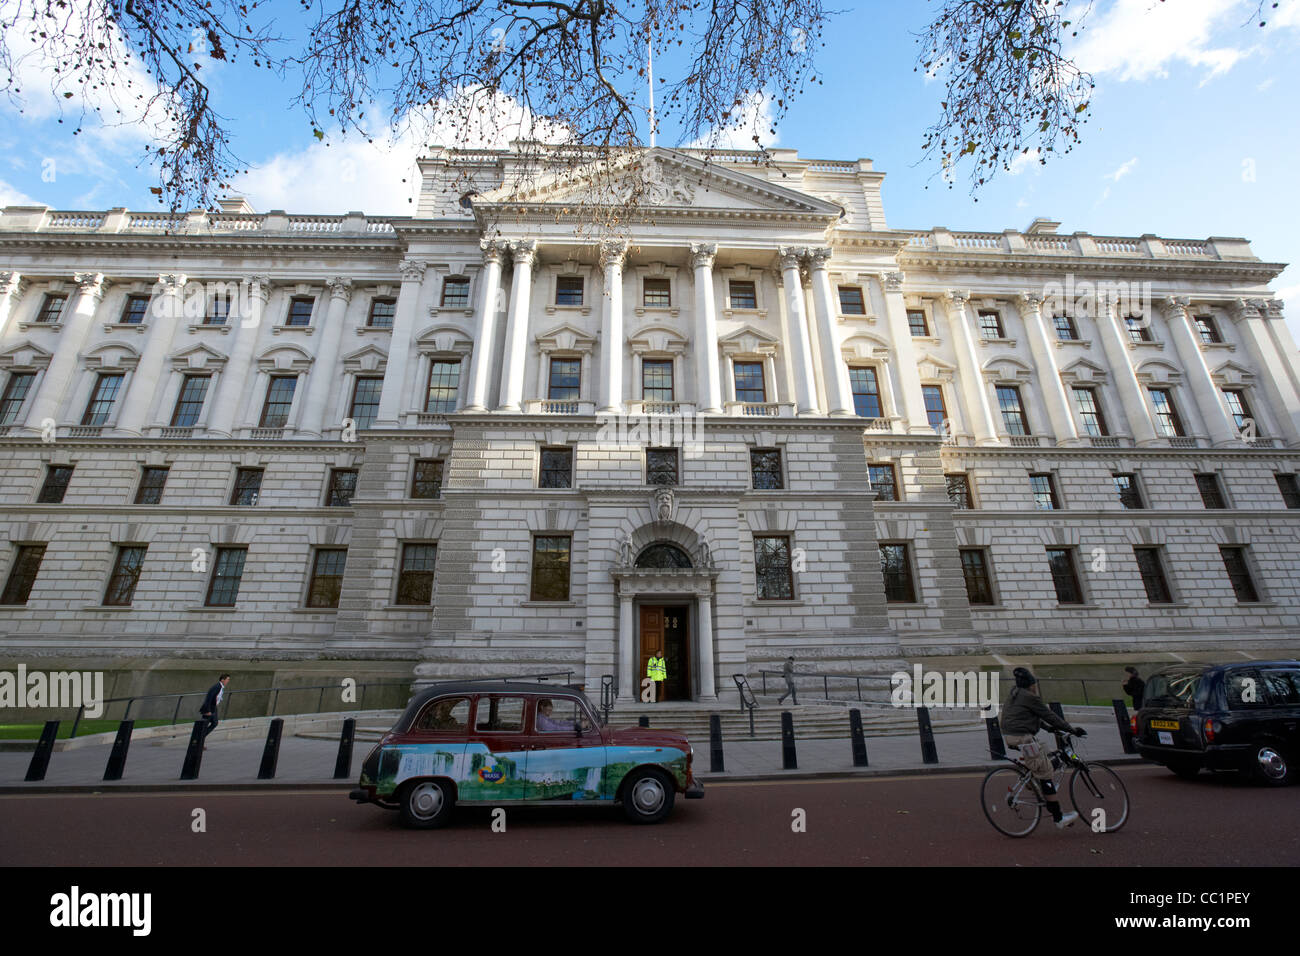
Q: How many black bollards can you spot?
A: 13